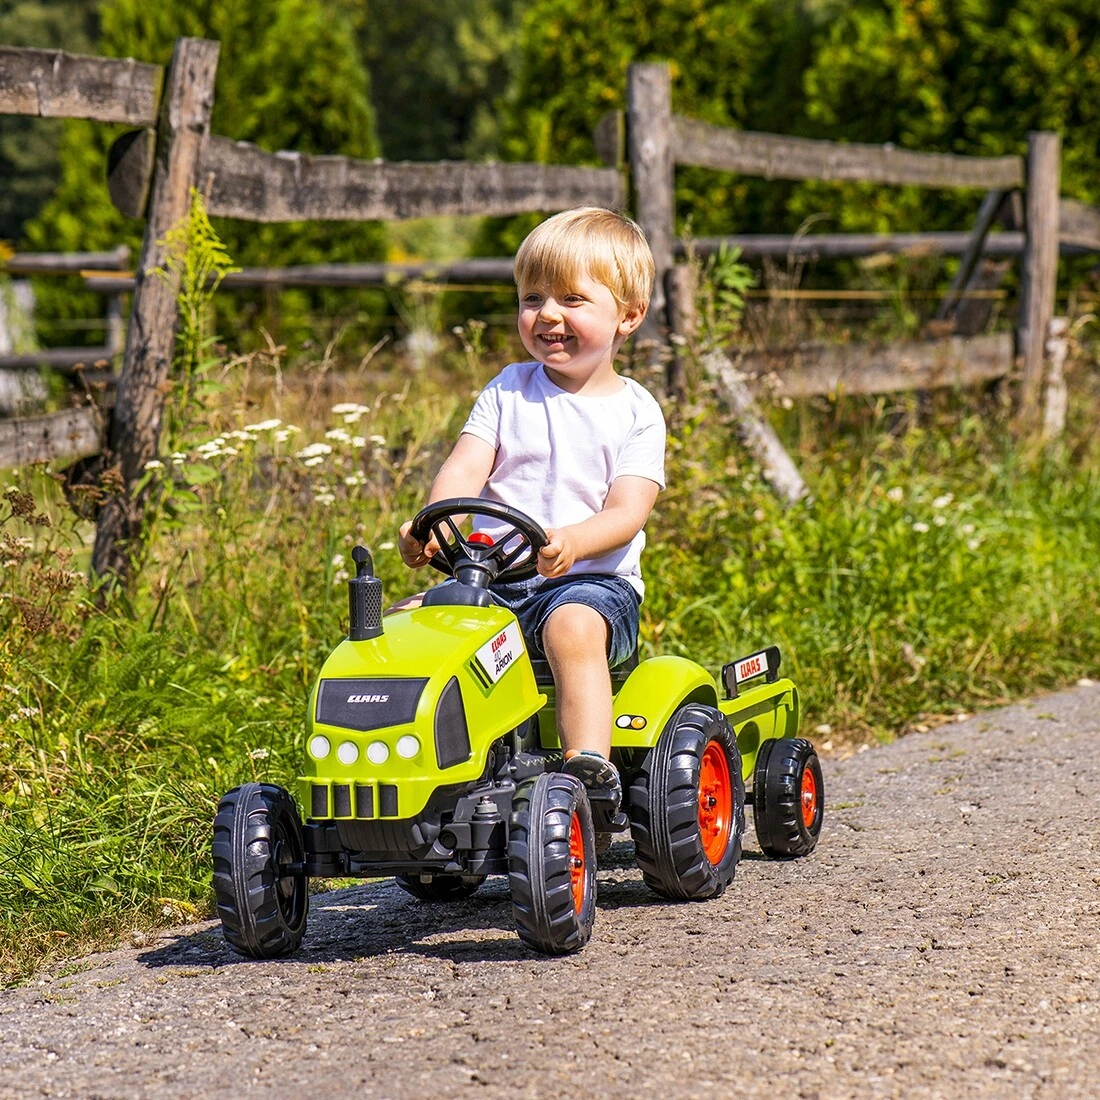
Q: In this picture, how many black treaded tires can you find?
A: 5